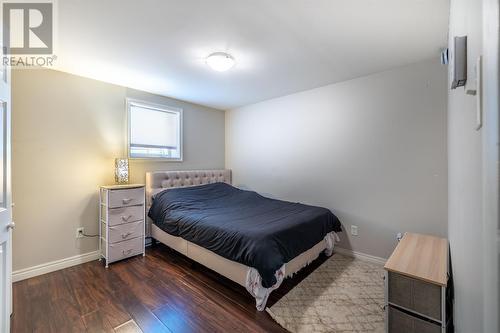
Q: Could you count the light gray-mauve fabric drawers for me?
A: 4